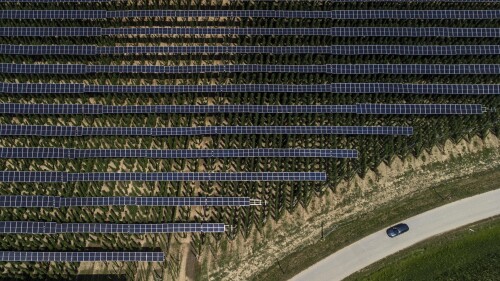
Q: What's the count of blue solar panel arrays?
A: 13